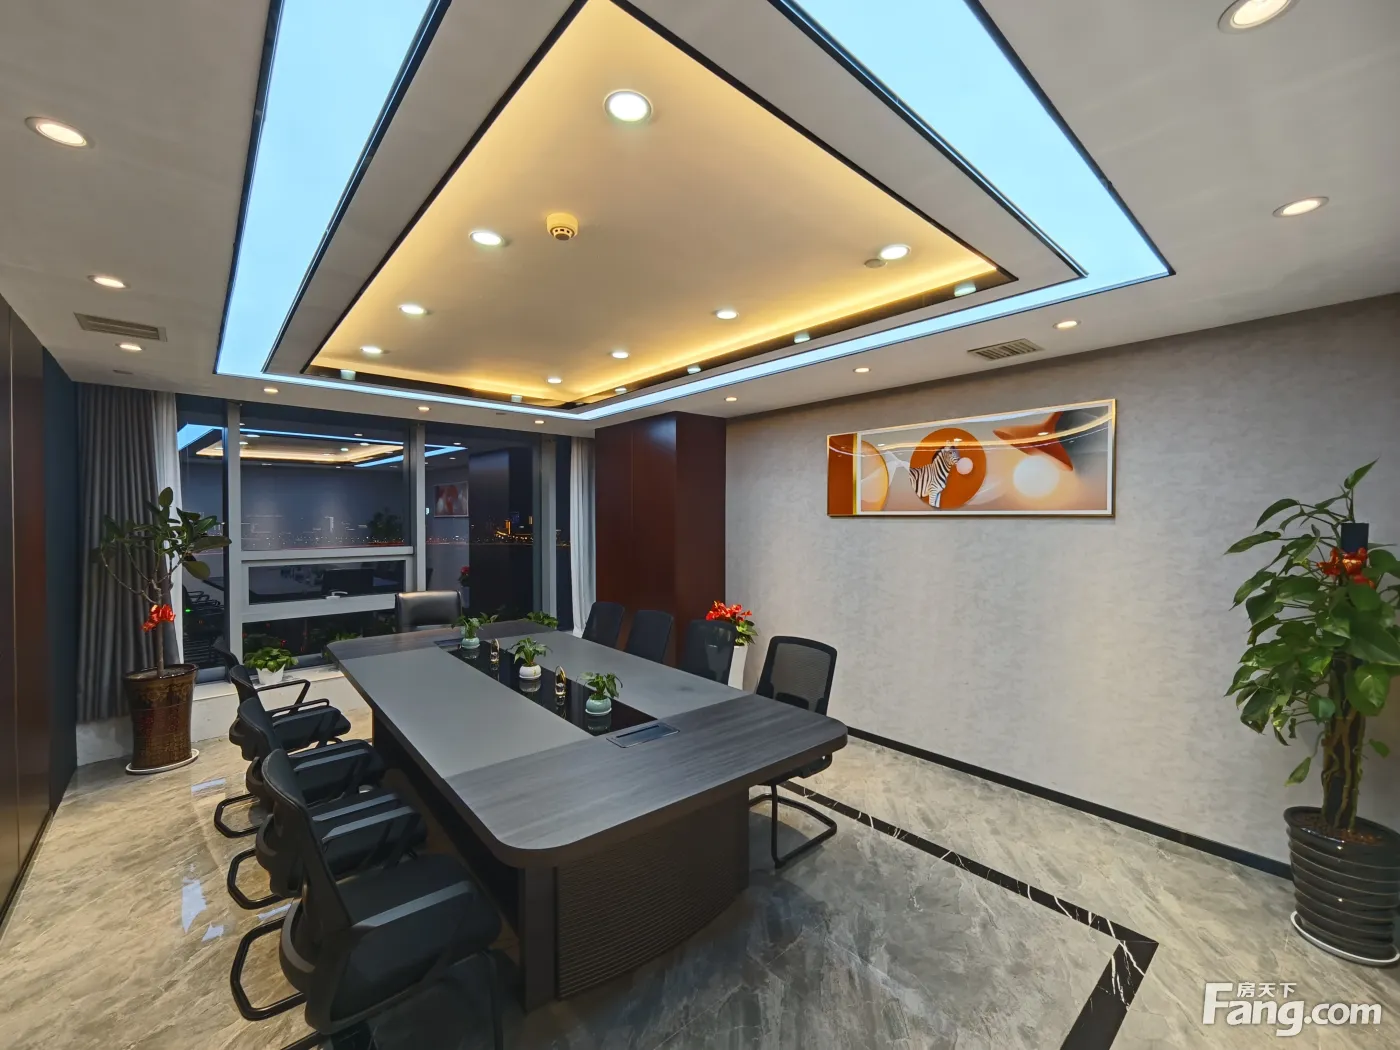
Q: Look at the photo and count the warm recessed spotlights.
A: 11